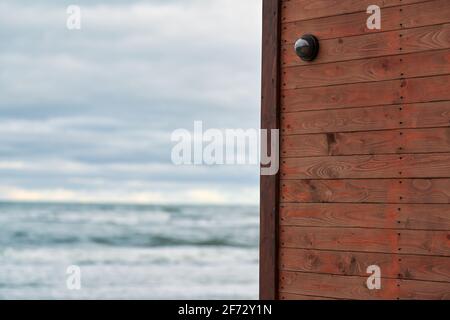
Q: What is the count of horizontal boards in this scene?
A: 14